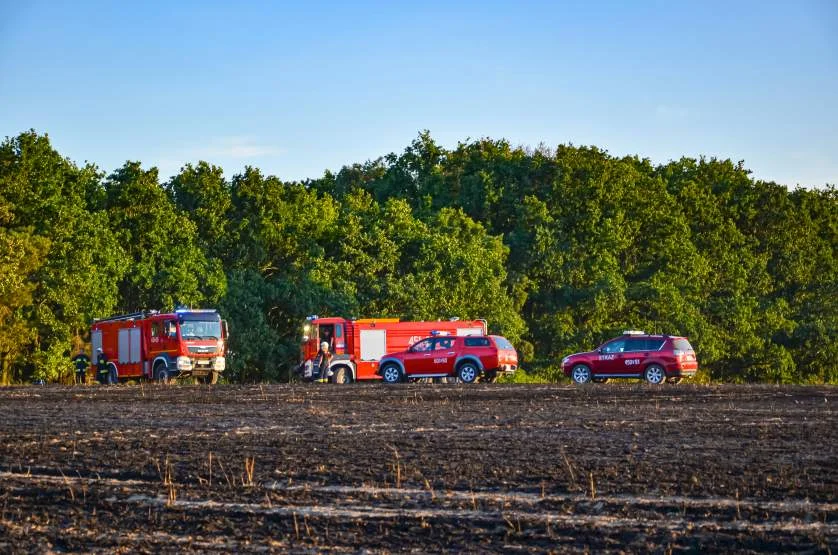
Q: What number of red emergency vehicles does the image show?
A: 4